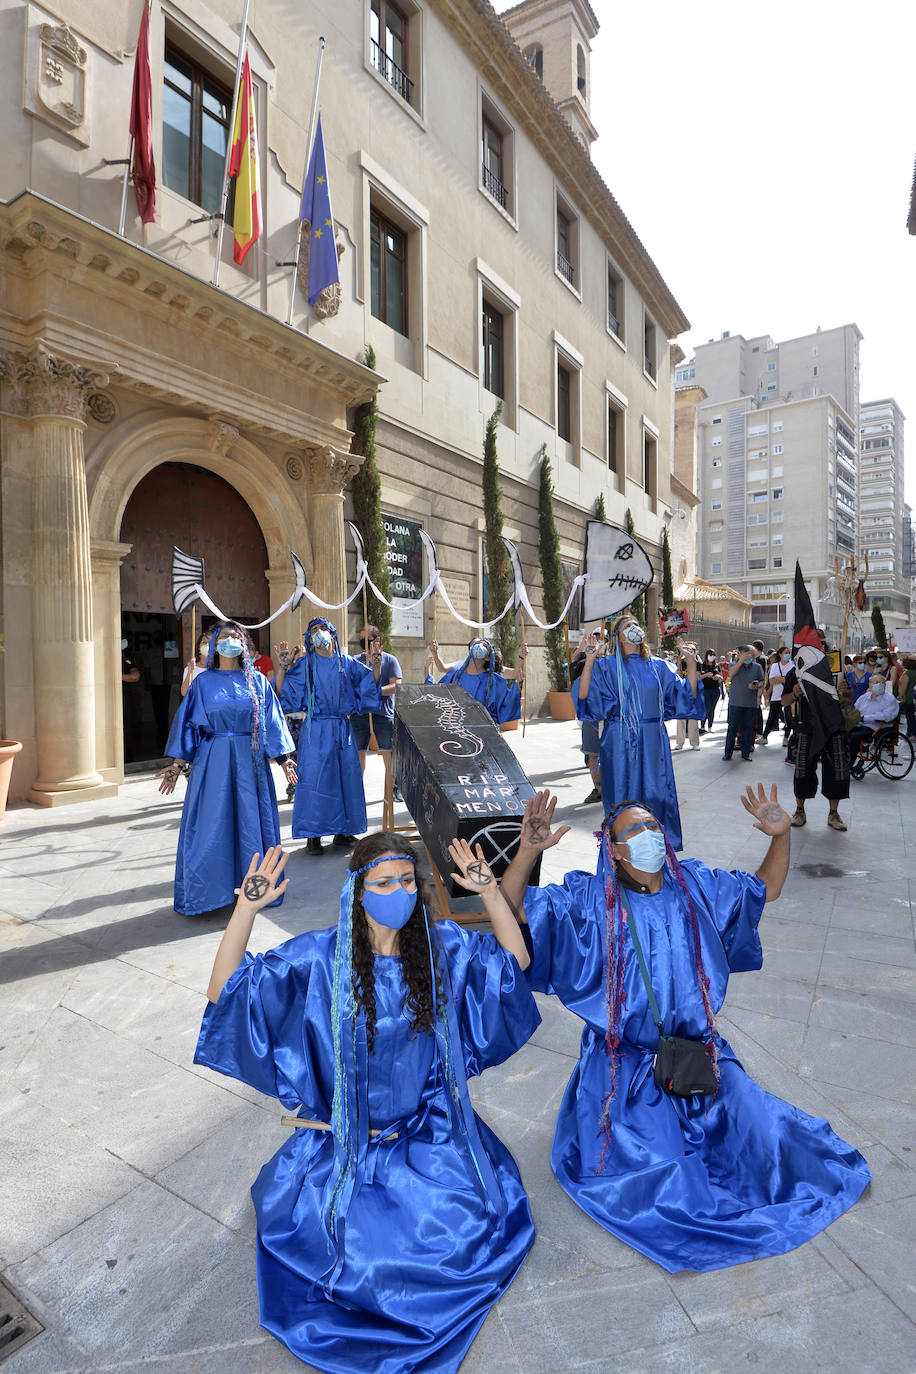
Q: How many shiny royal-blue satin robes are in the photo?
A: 6